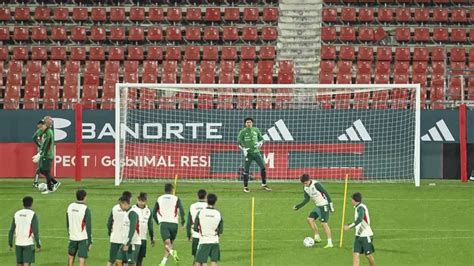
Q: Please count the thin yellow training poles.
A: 3